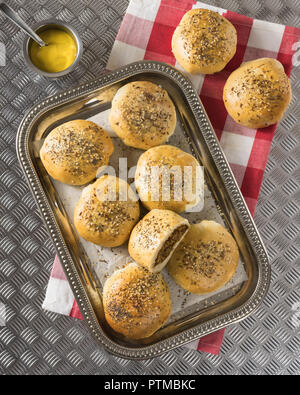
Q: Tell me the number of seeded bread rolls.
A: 9